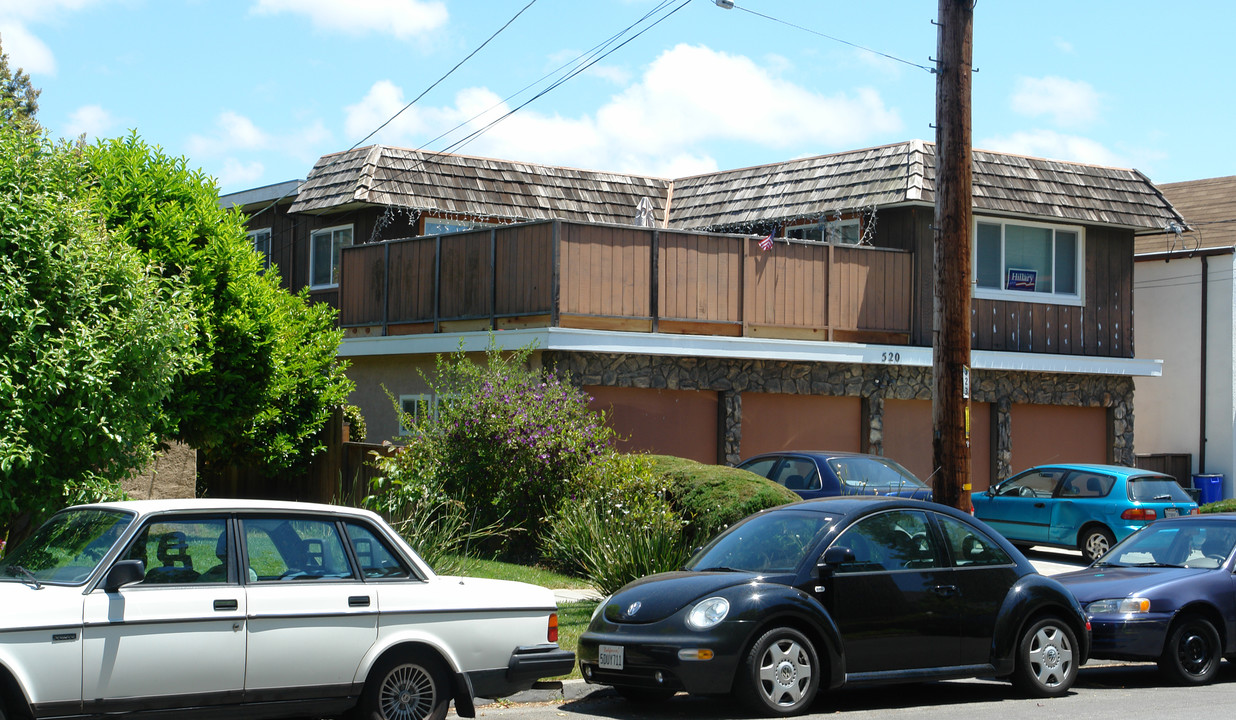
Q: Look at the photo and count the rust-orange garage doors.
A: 4